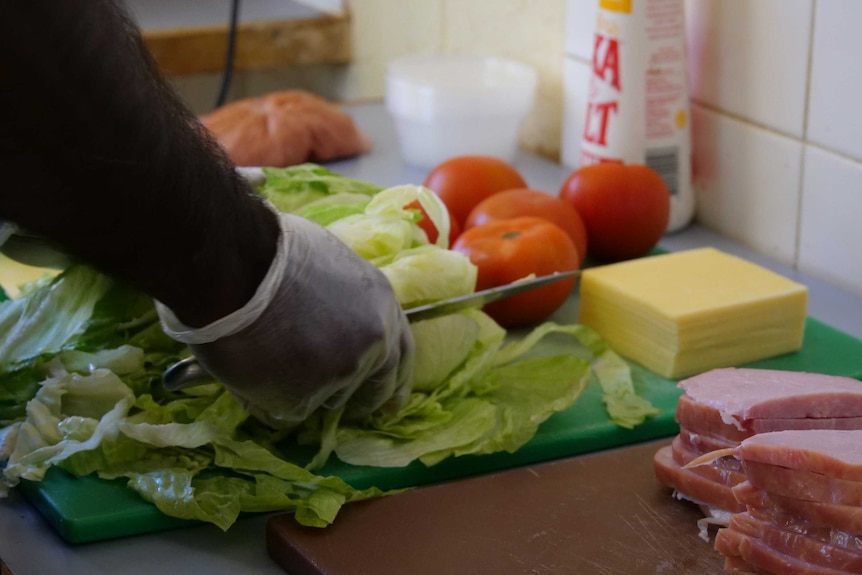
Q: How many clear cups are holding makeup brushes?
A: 0